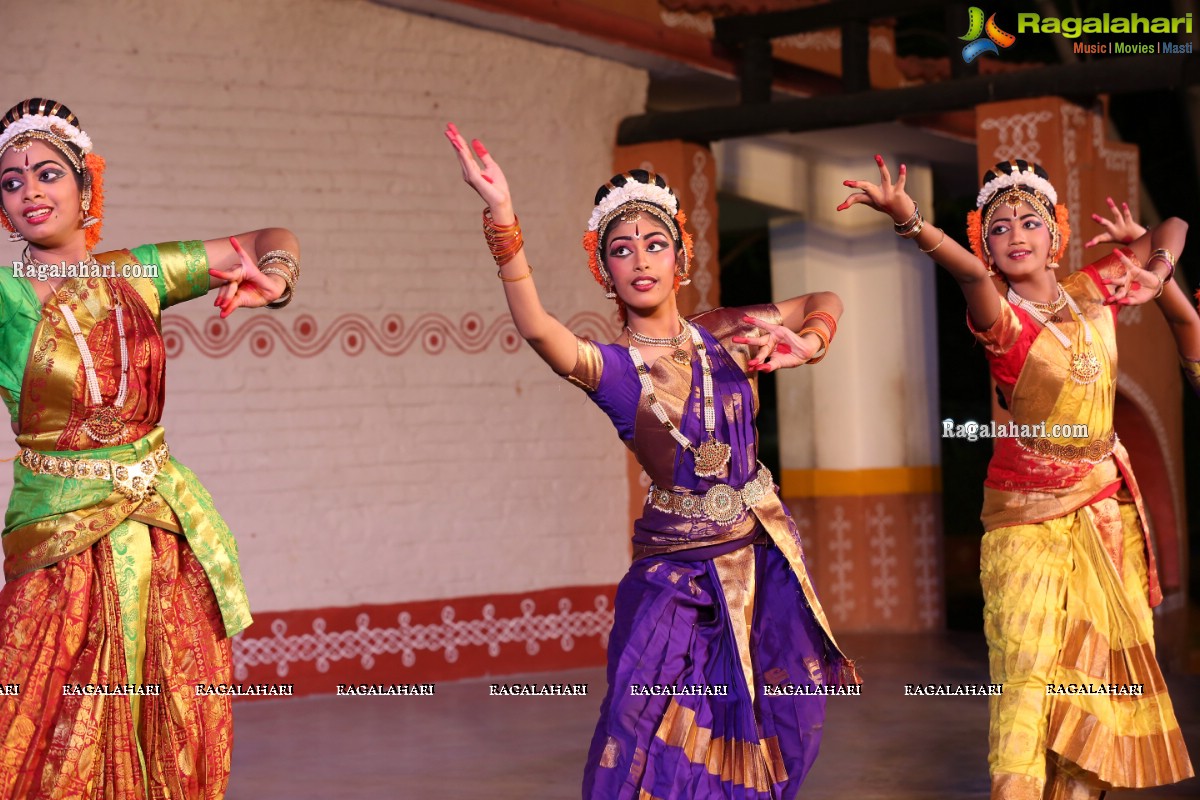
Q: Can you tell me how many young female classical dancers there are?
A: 3